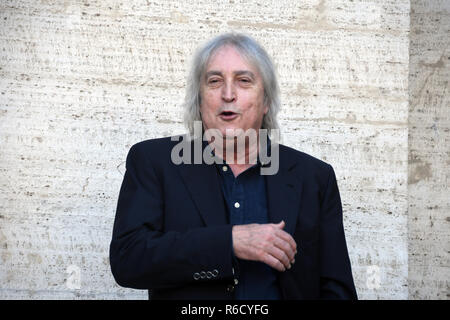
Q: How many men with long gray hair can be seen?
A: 1